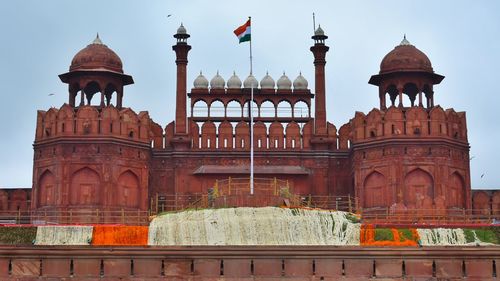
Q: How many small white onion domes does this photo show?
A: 7